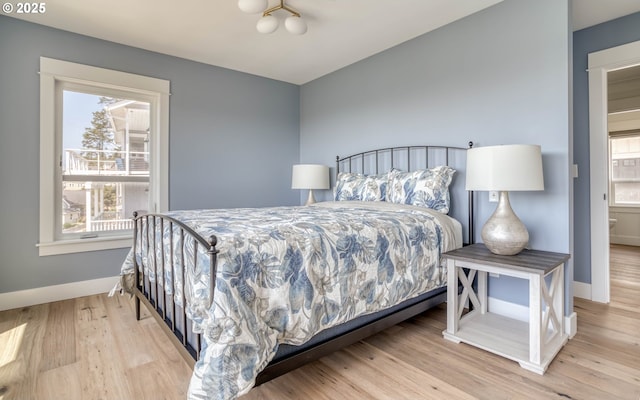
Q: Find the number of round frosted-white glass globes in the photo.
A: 3